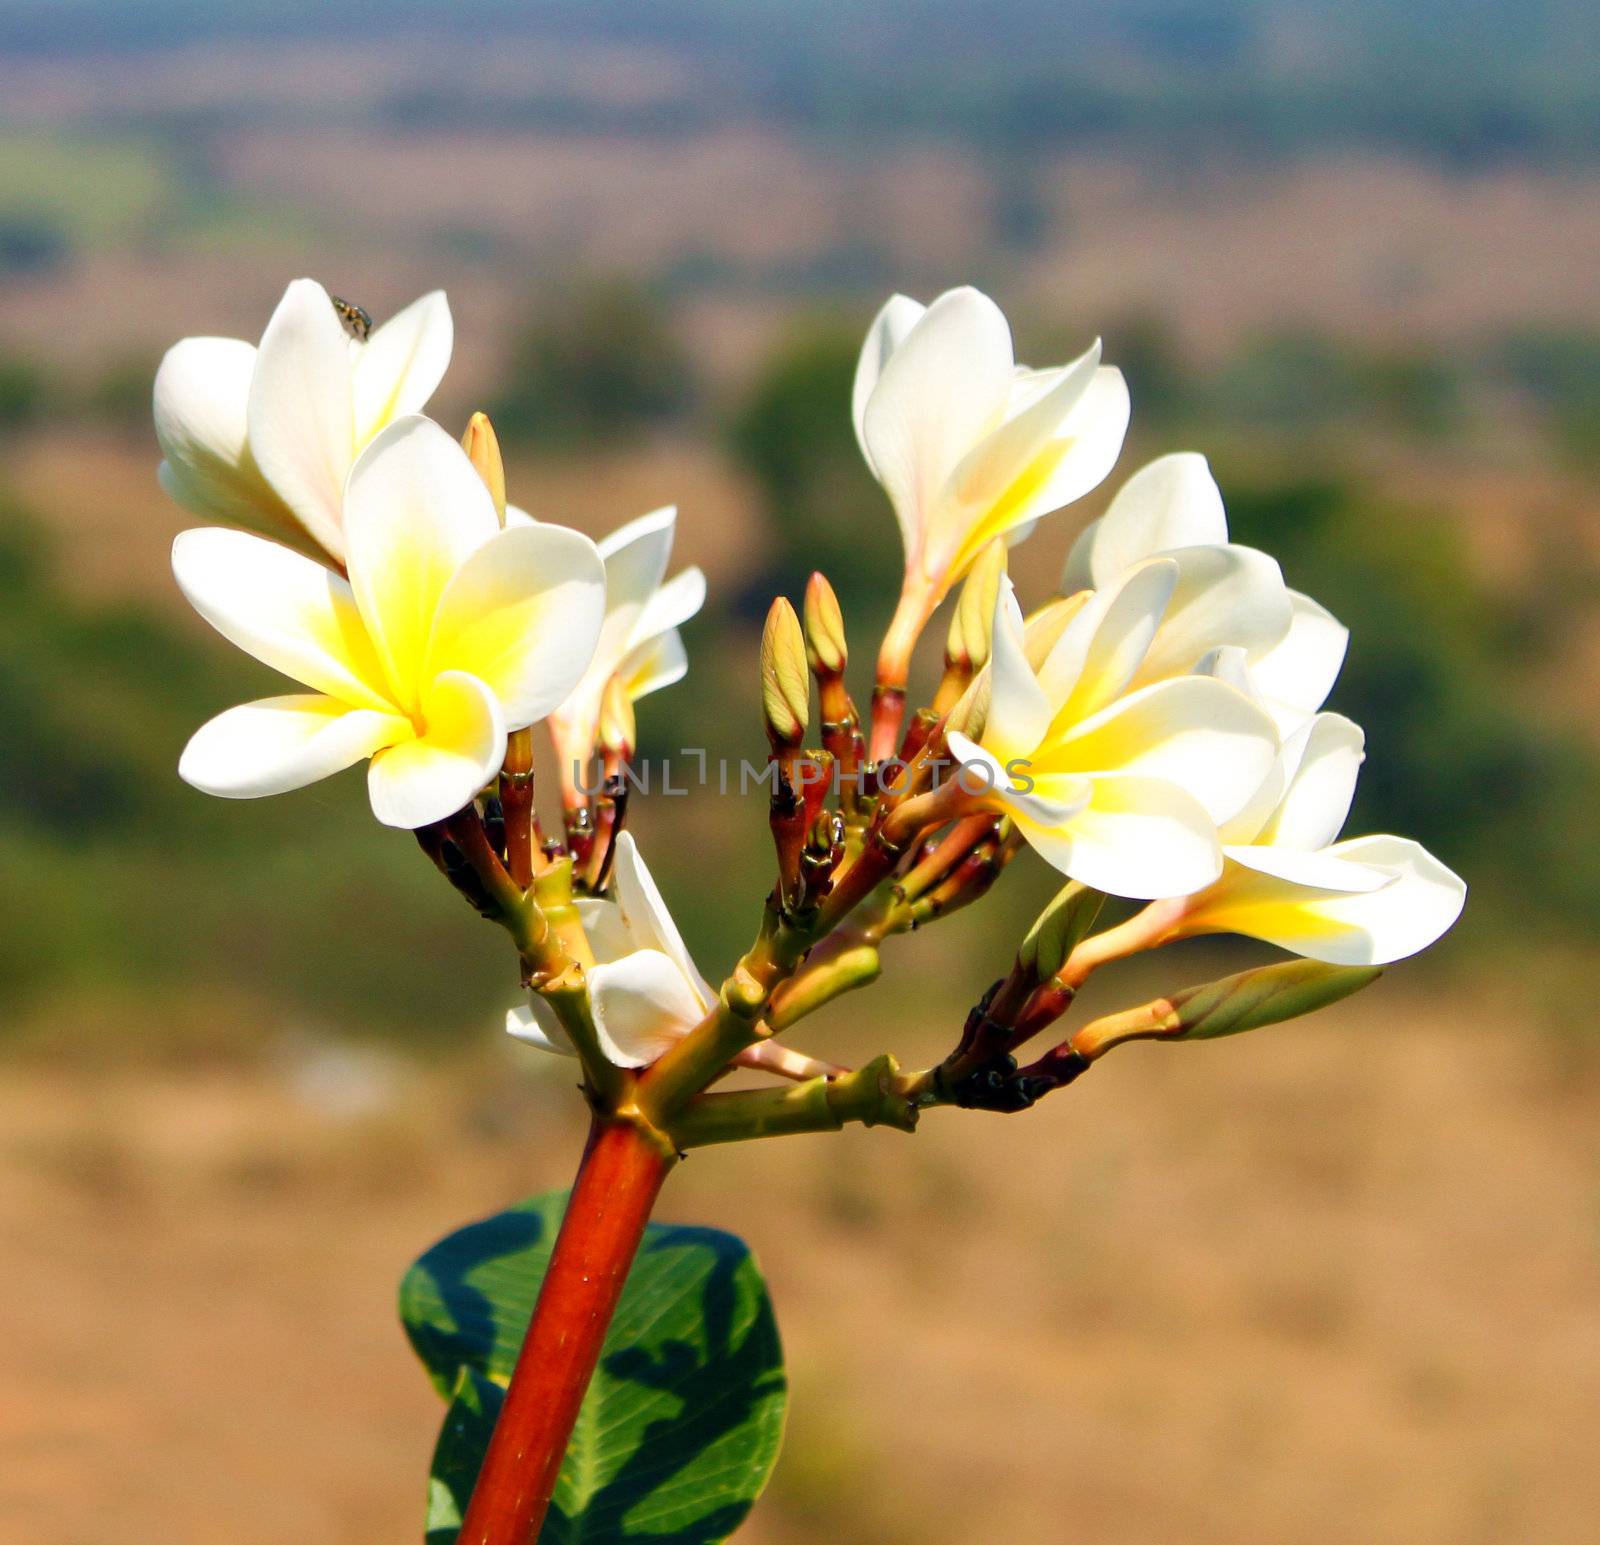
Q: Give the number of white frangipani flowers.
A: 8